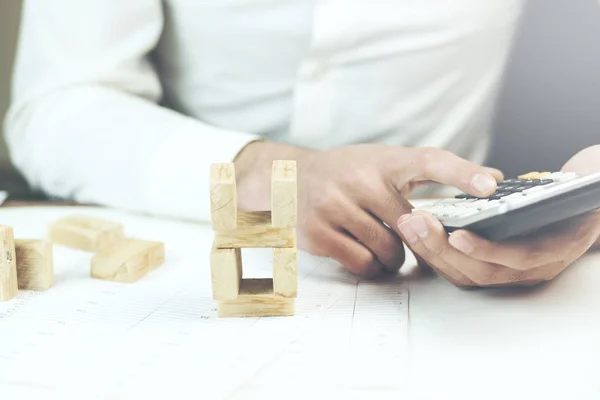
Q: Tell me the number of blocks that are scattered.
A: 4